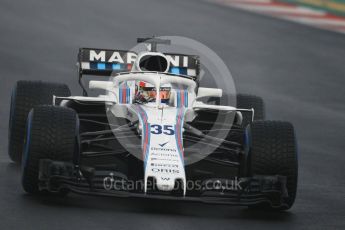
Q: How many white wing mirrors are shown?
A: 2